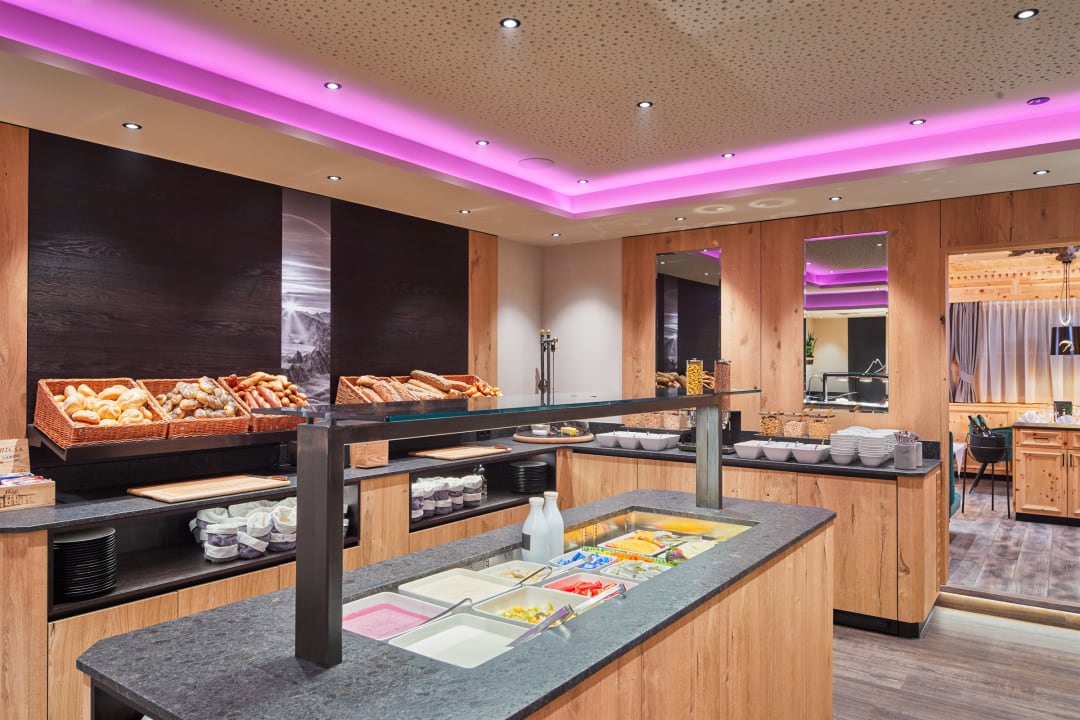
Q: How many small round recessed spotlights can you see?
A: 15